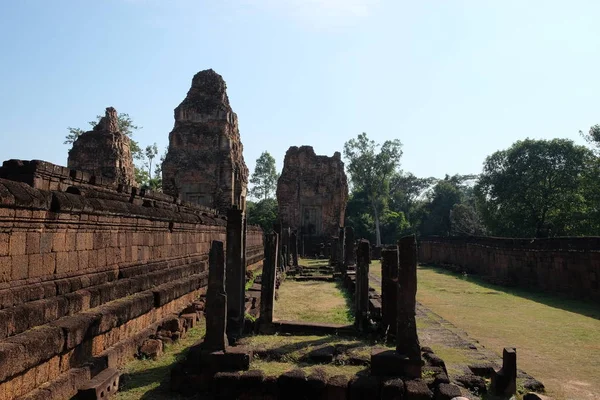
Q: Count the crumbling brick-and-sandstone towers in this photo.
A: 3